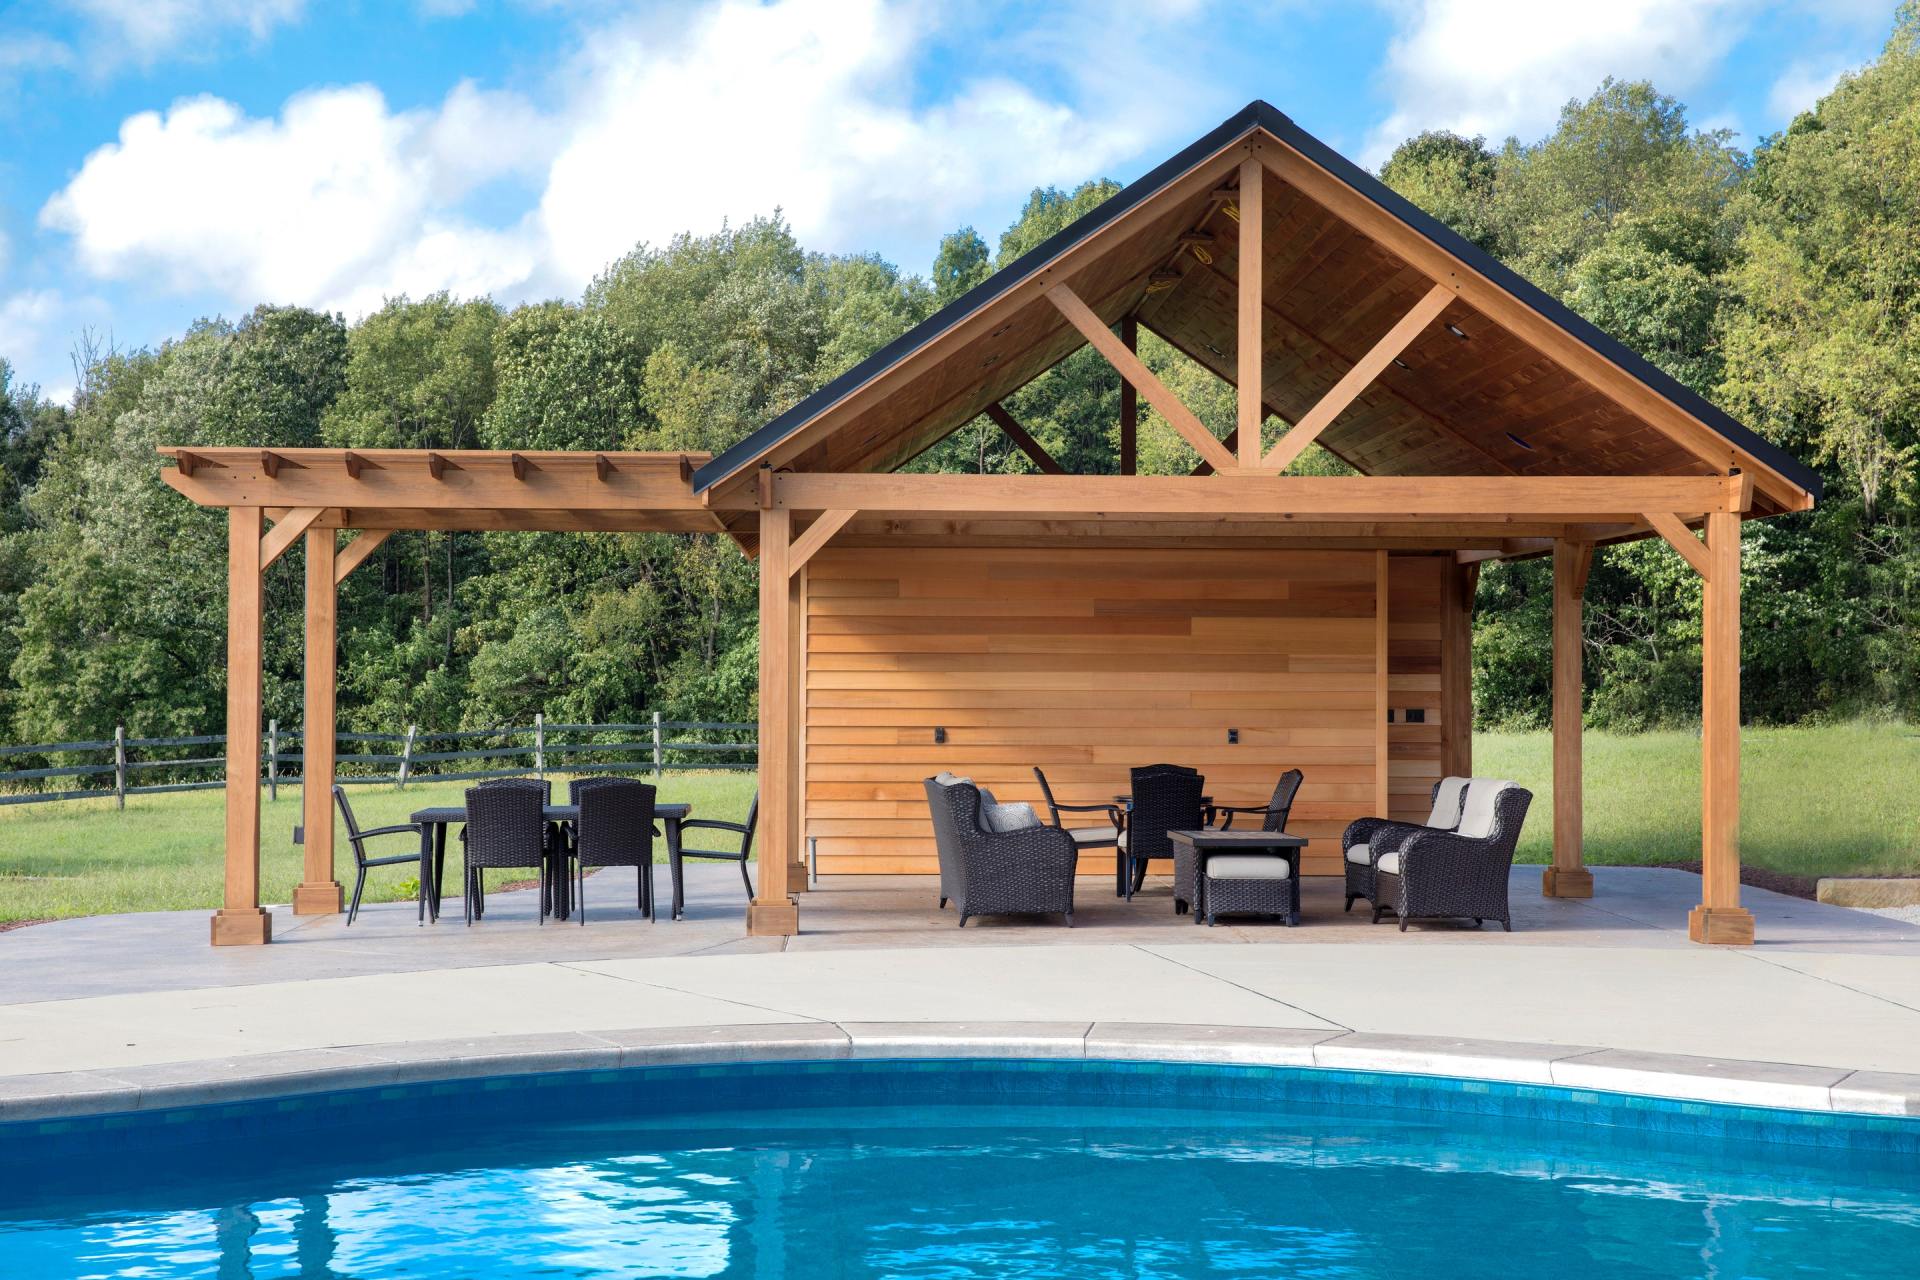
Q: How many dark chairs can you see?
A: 13